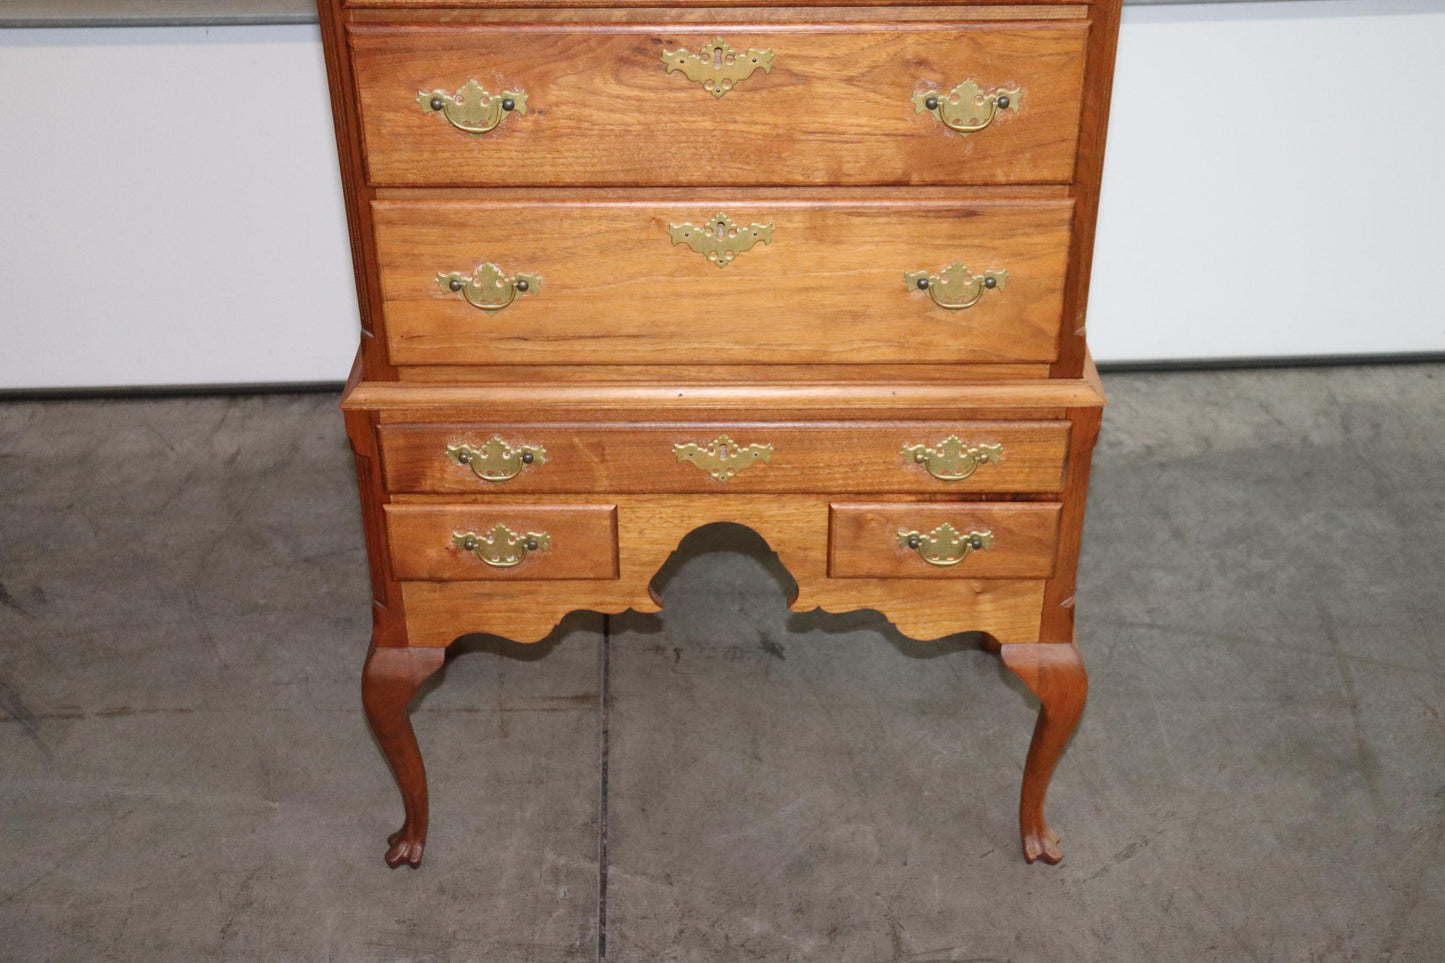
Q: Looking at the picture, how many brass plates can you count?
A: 11